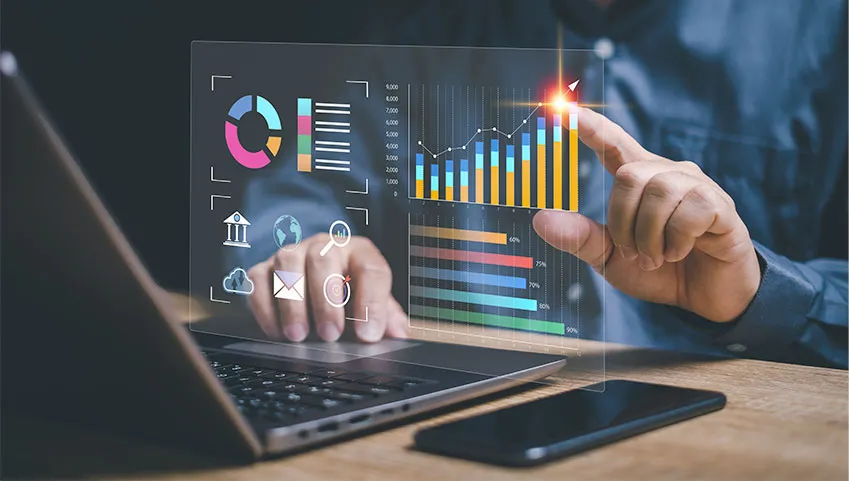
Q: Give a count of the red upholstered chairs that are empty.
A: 0